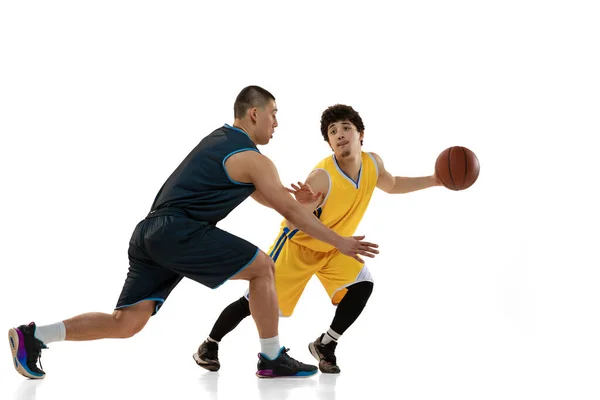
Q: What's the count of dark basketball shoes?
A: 4